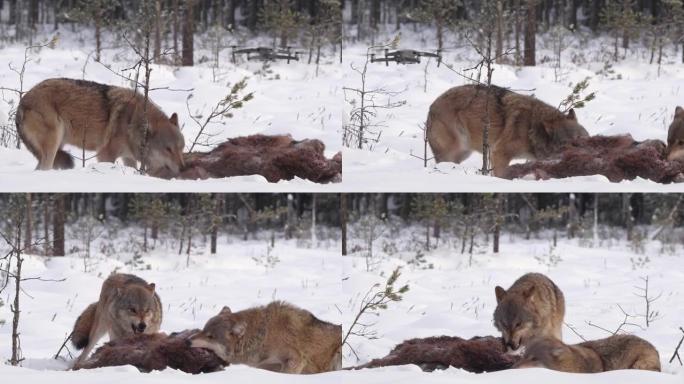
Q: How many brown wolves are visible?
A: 7